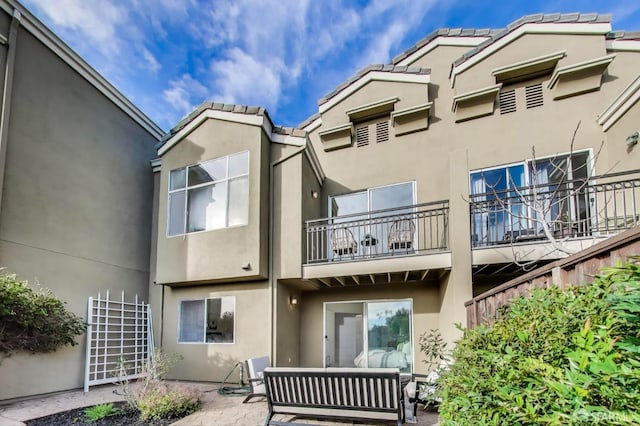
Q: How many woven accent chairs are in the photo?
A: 2